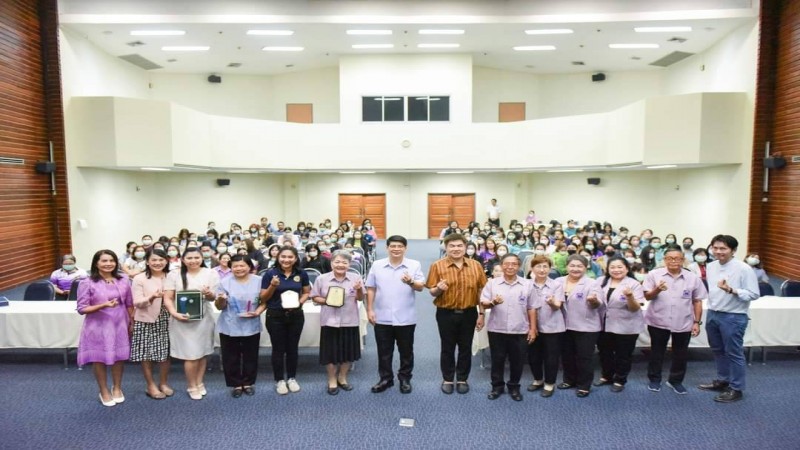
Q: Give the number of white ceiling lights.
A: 12